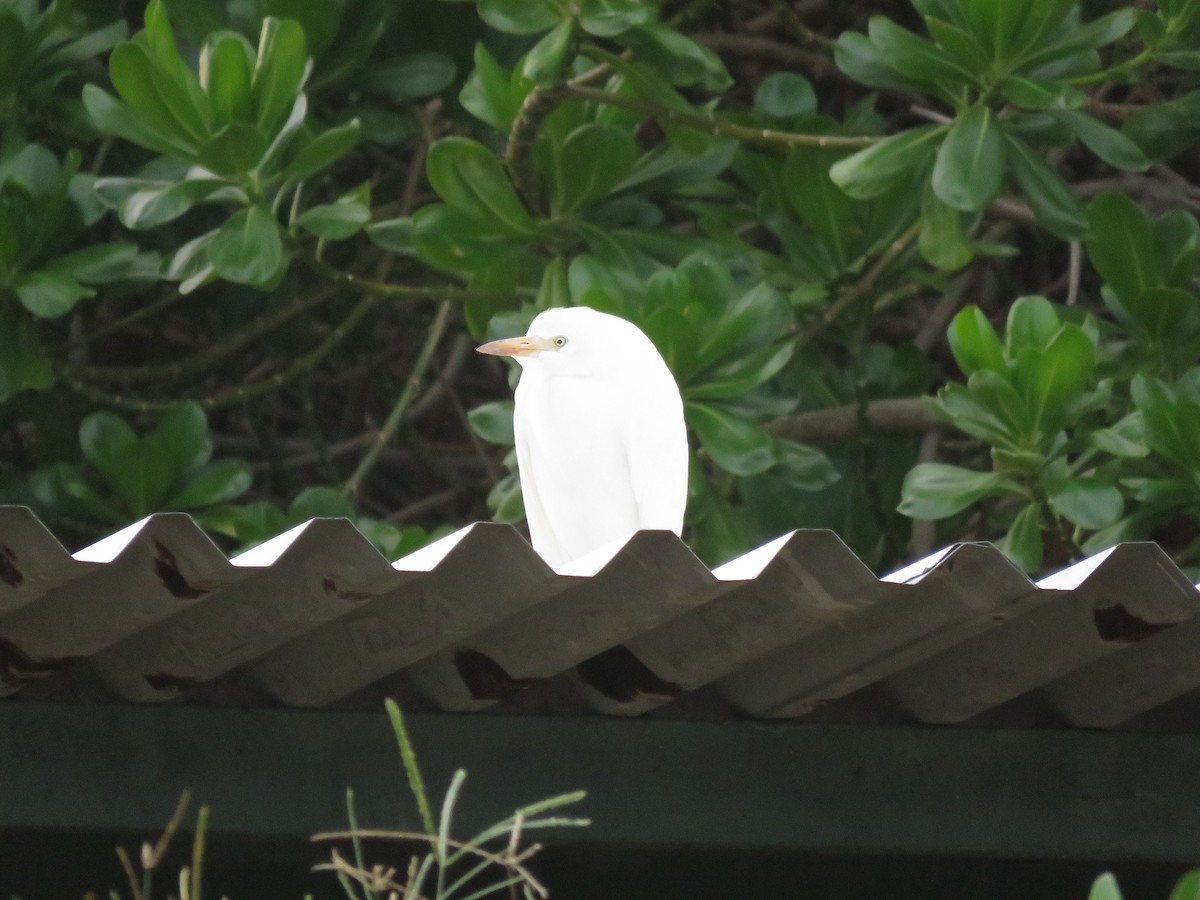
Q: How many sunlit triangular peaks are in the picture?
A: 7